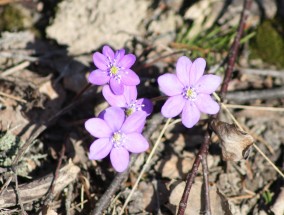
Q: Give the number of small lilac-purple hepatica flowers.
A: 4